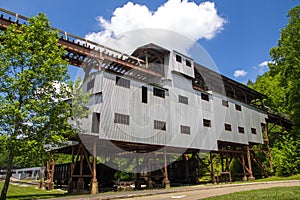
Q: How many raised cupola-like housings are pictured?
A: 1